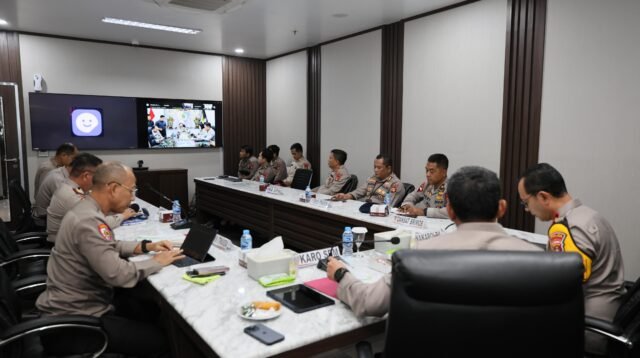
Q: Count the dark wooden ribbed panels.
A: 5